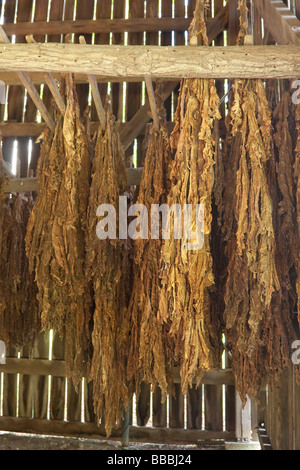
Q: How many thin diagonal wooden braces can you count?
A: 4